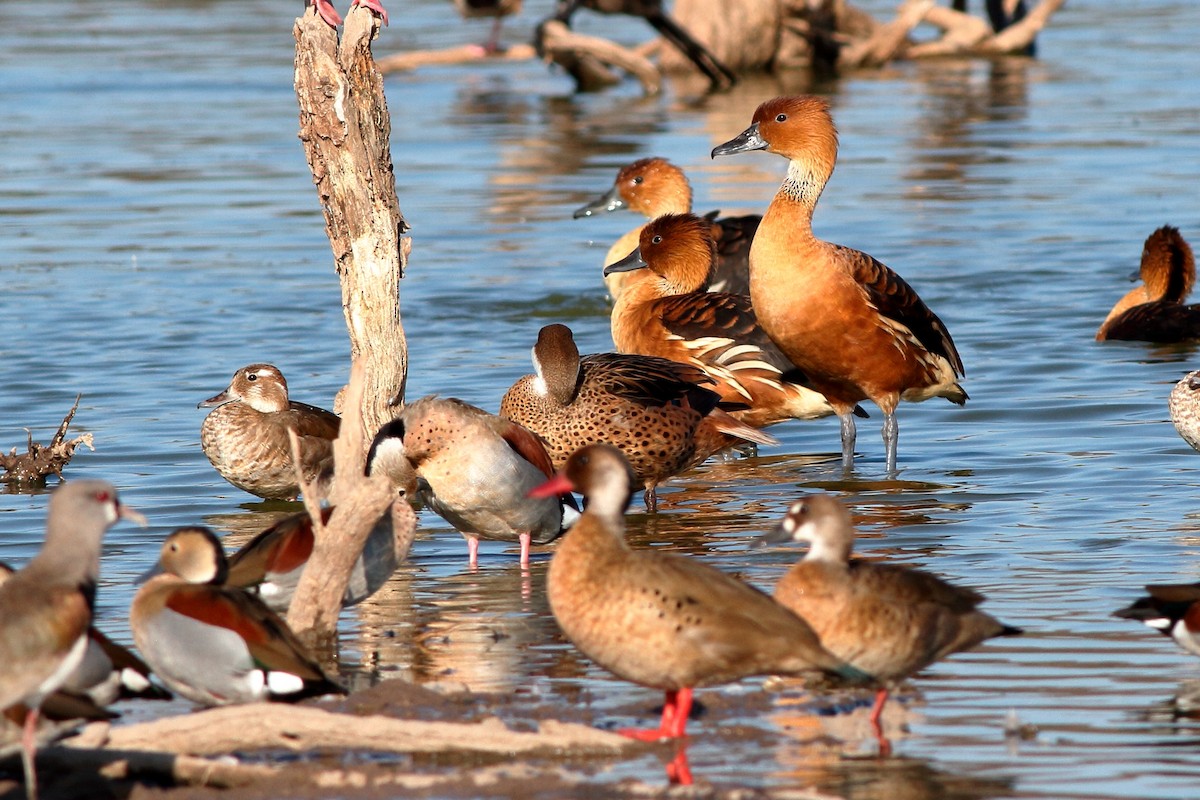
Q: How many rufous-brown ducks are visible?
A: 4